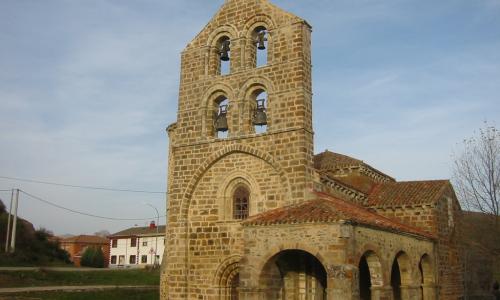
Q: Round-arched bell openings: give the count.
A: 4